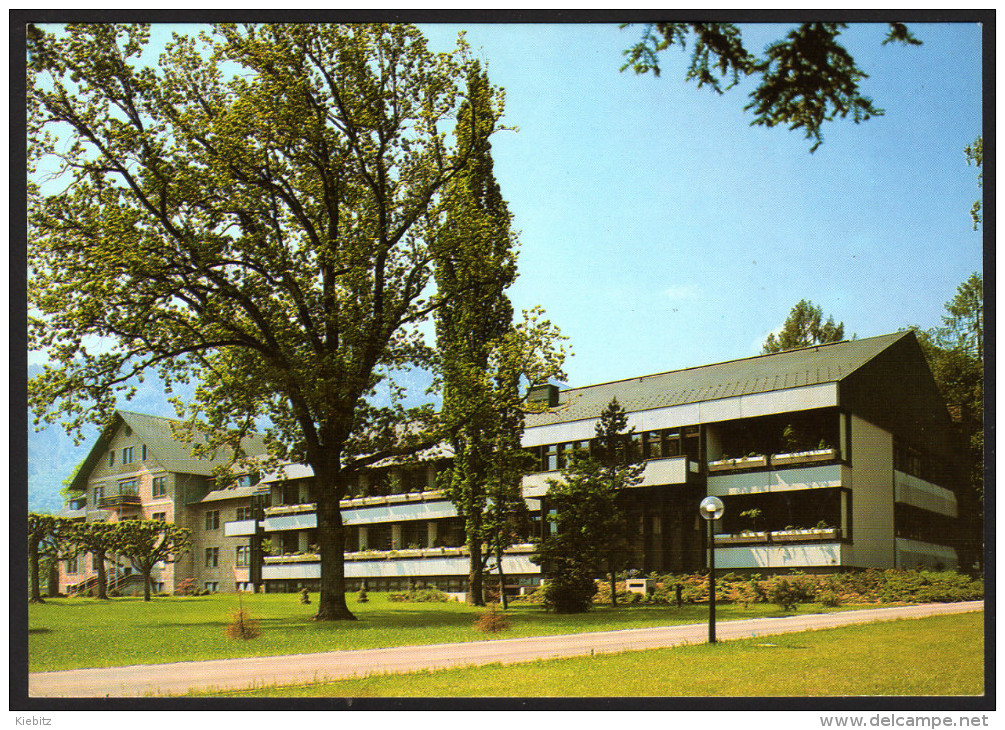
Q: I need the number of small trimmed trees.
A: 3